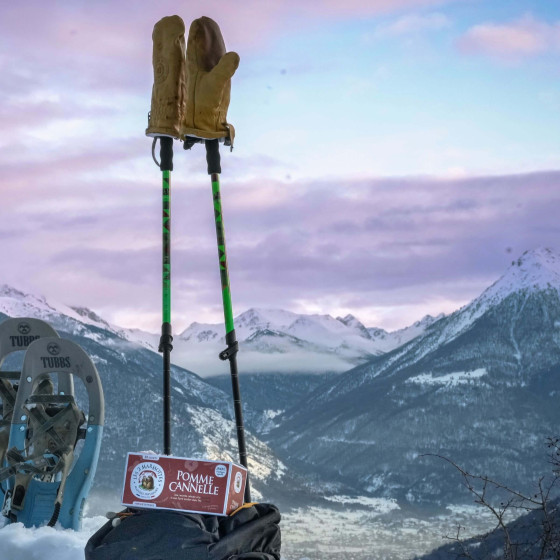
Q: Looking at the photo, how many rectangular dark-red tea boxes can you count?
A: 1